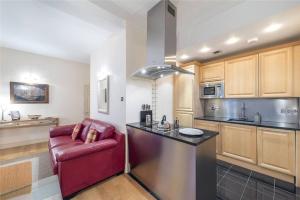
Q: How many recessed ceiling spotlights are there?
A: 4